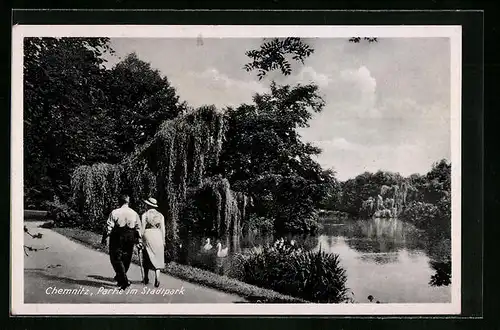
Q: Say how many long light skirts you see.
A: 1